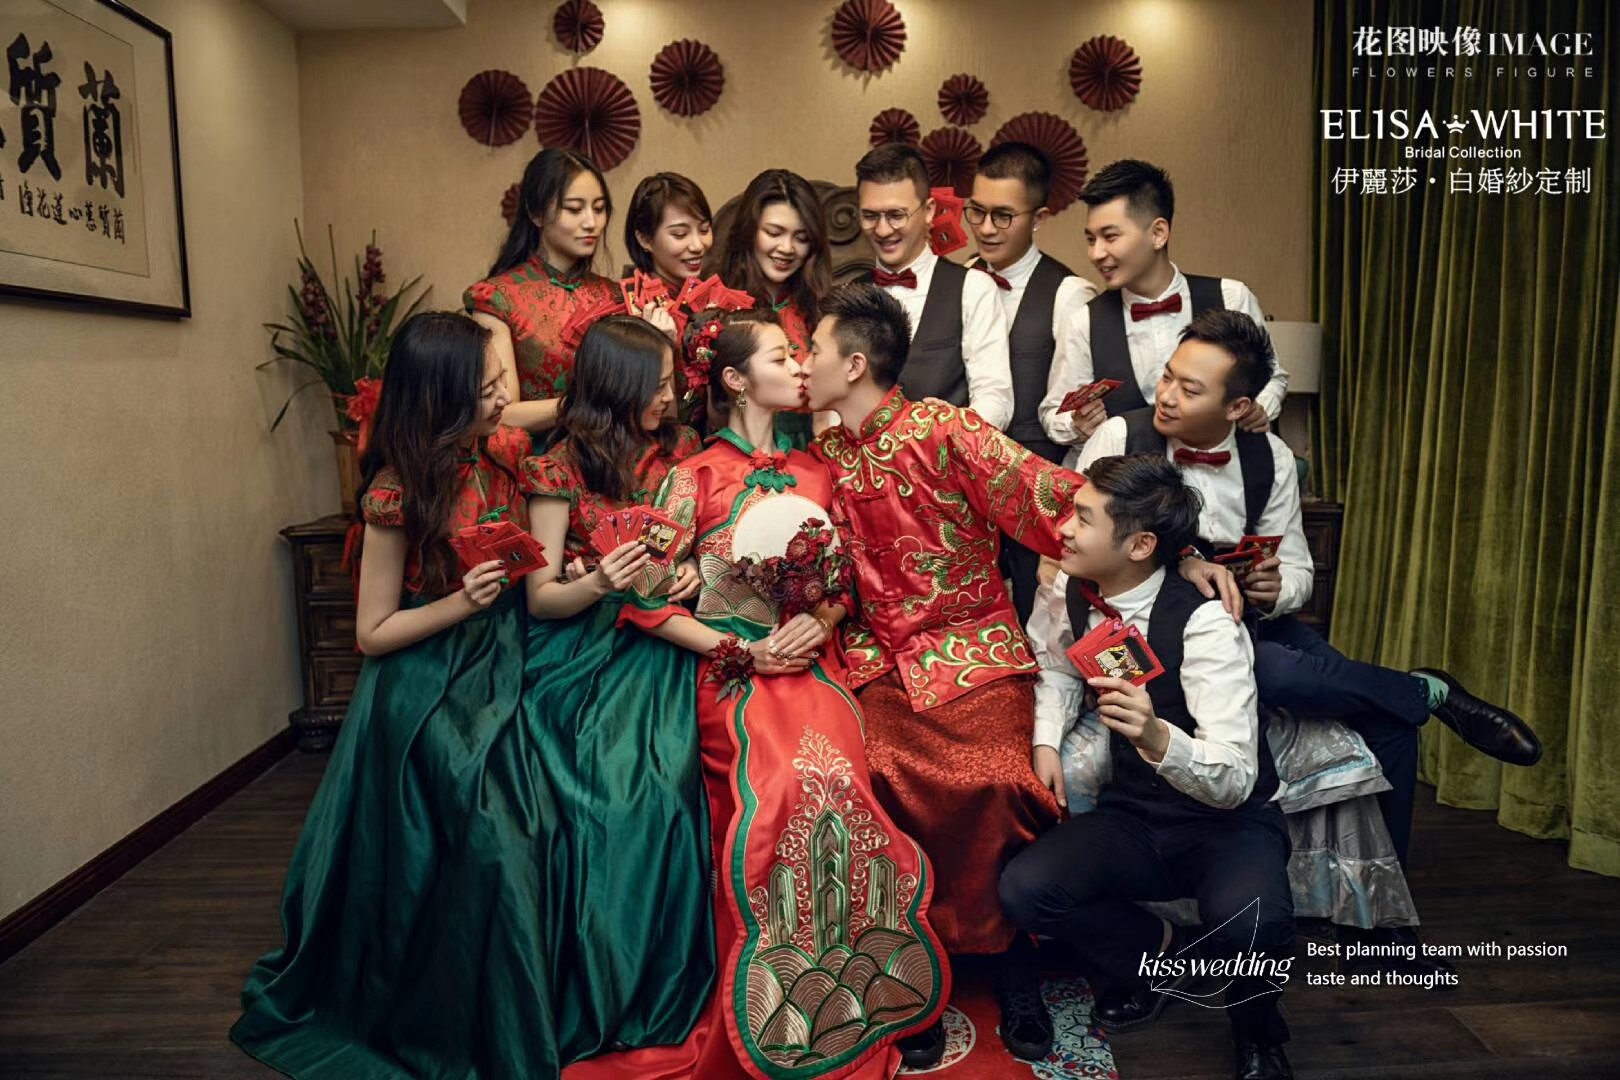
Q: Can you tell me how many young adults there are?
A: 12